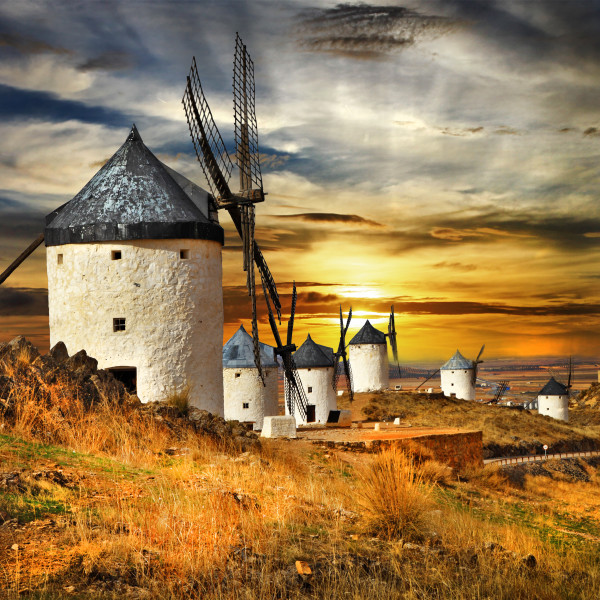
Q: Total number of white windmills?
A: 6